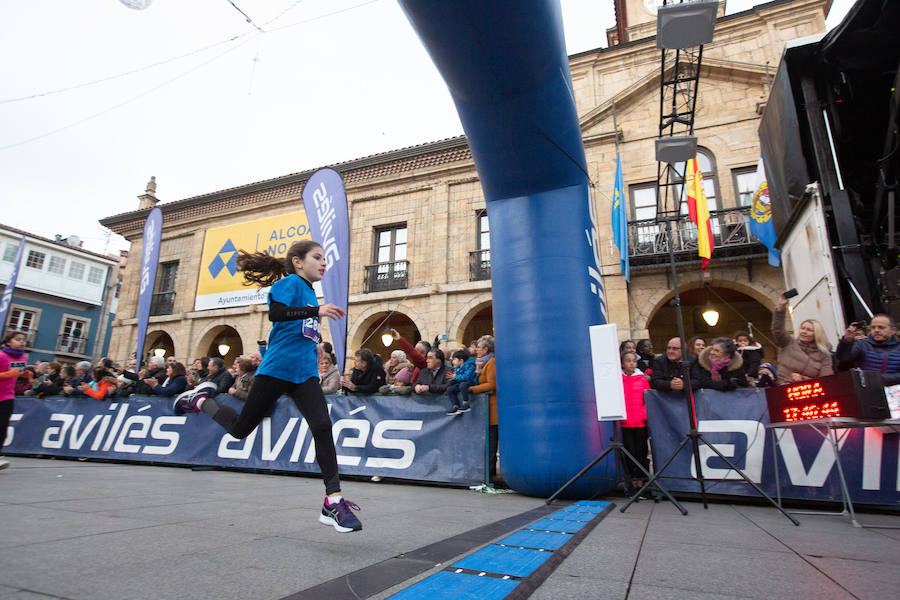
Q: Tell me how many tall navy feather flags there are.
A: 3